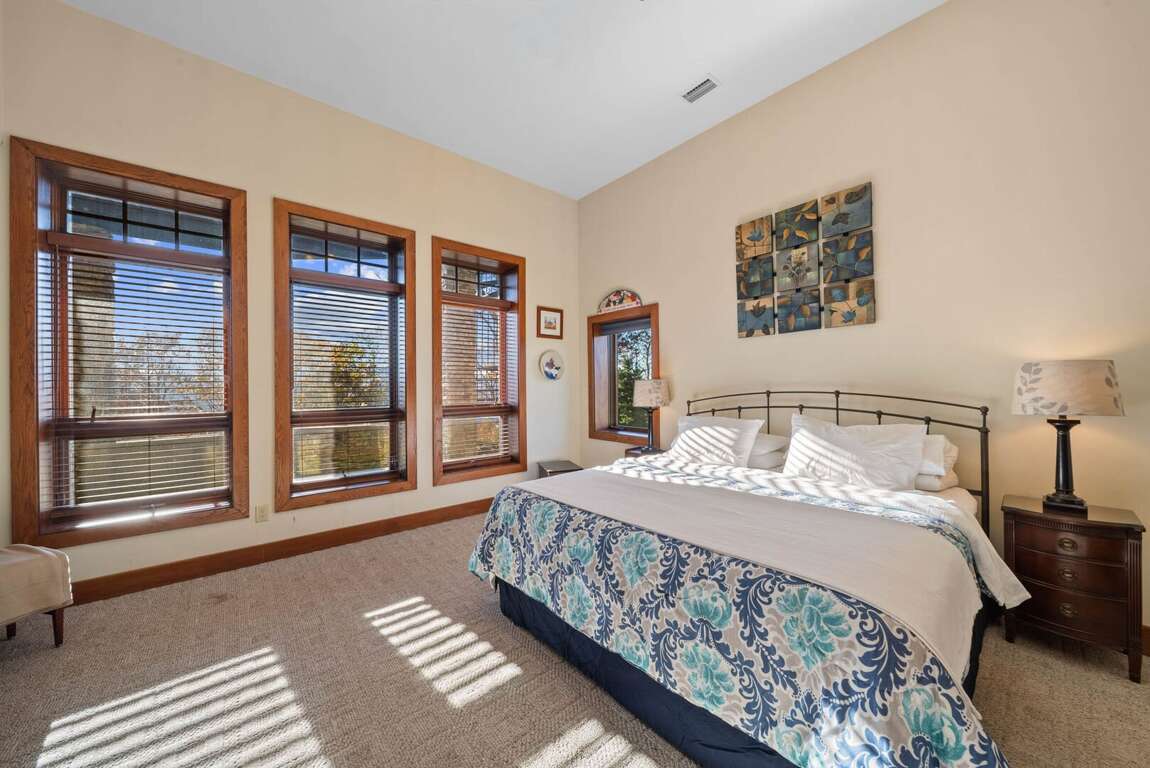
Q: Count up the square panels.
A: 9